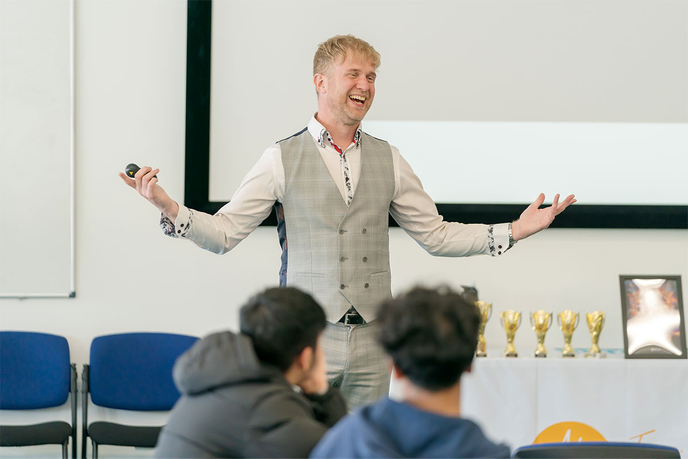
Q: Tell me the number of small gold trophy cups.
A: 5